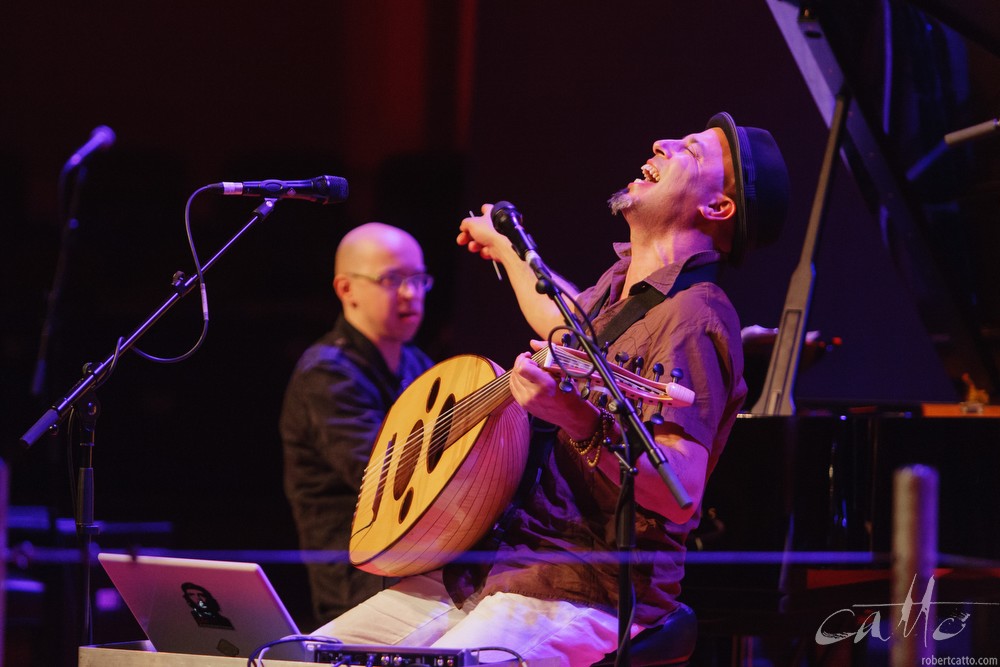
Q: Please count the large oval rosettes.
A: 2